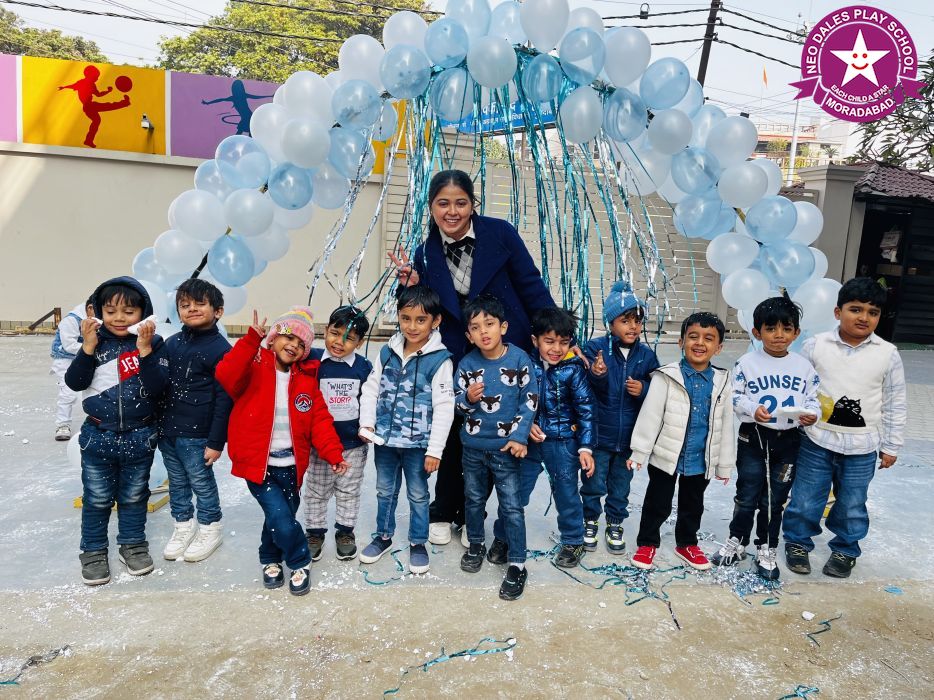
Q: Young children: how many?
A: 12